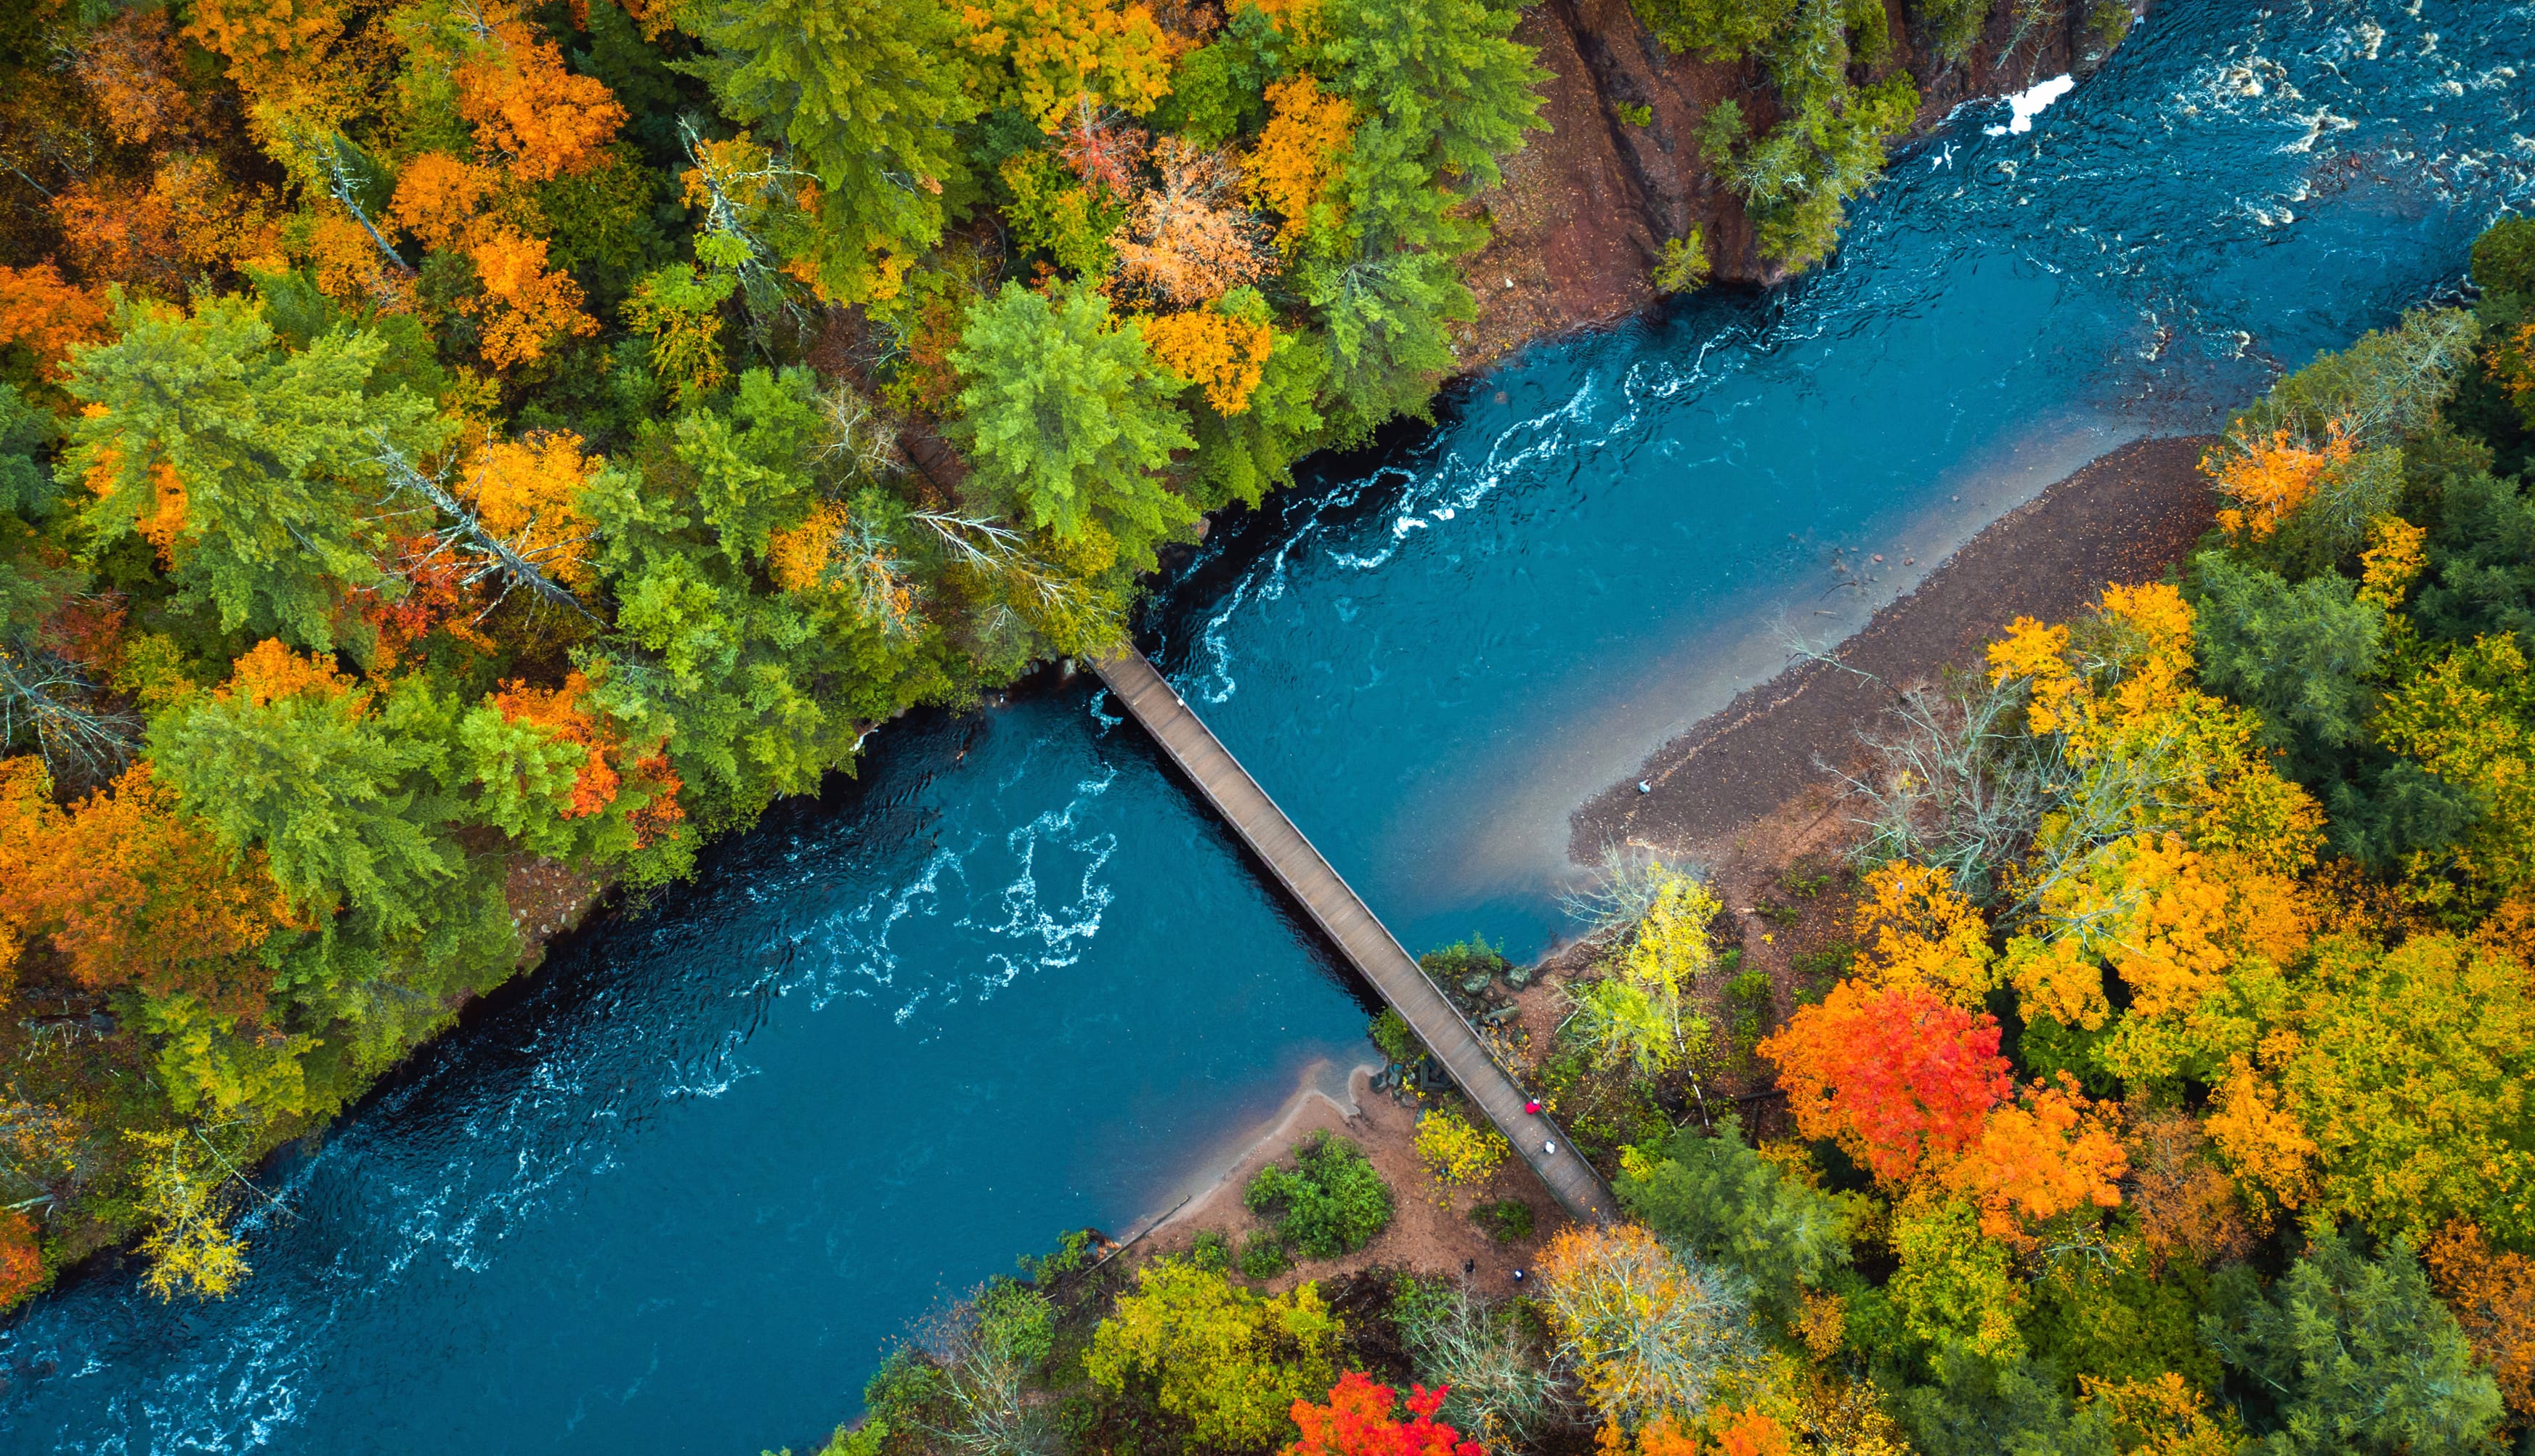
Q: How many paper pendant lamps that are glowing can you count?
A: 0